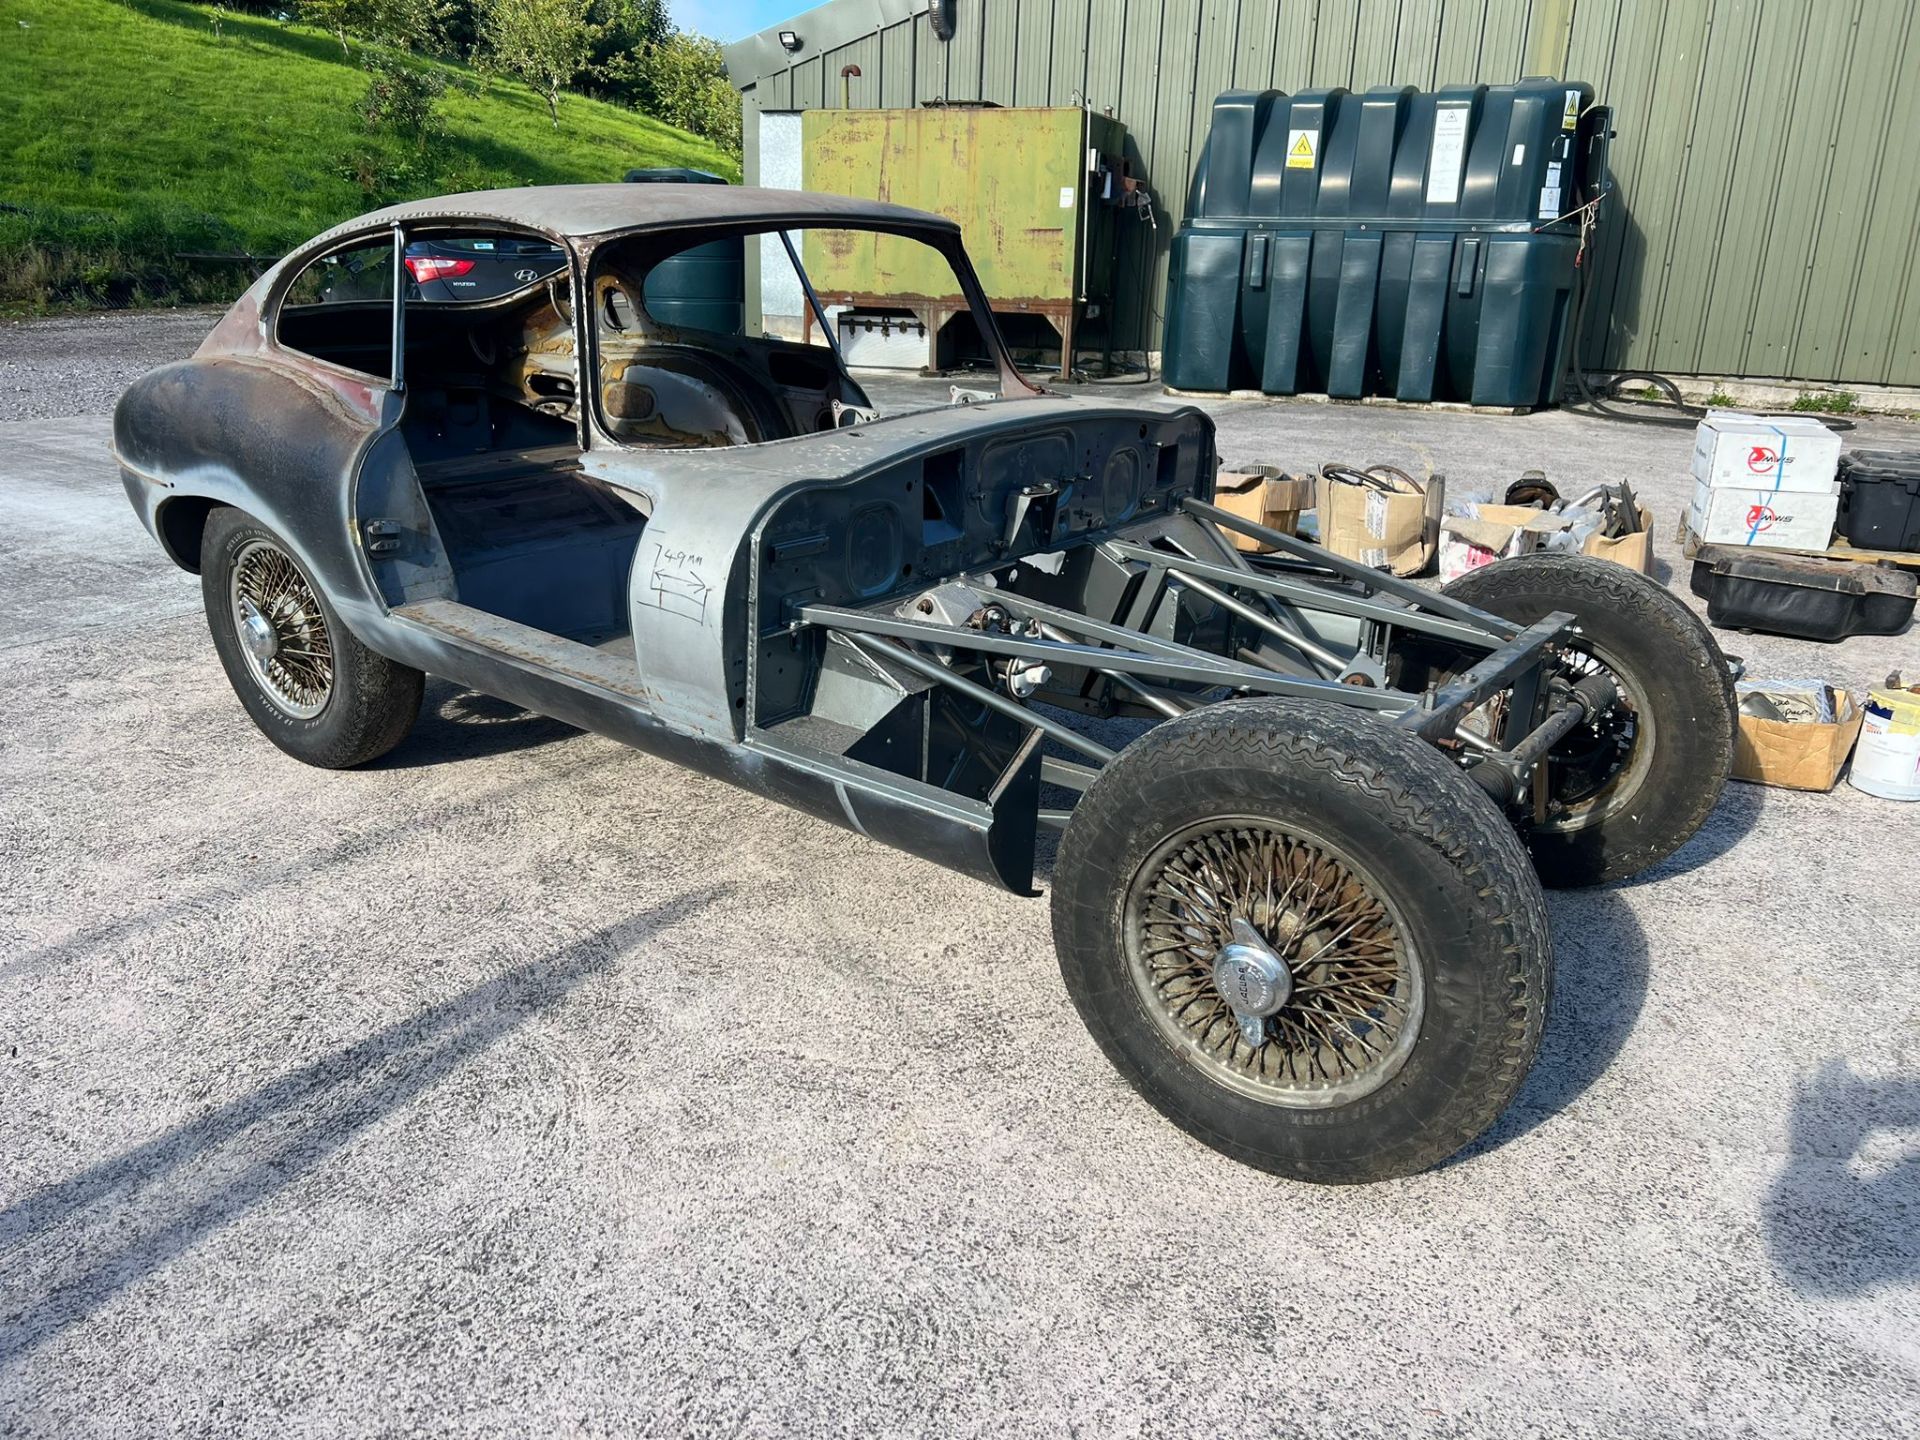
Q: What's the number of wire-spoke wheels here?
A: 3